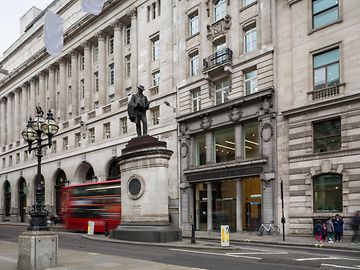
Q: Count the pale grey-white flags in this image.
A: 2